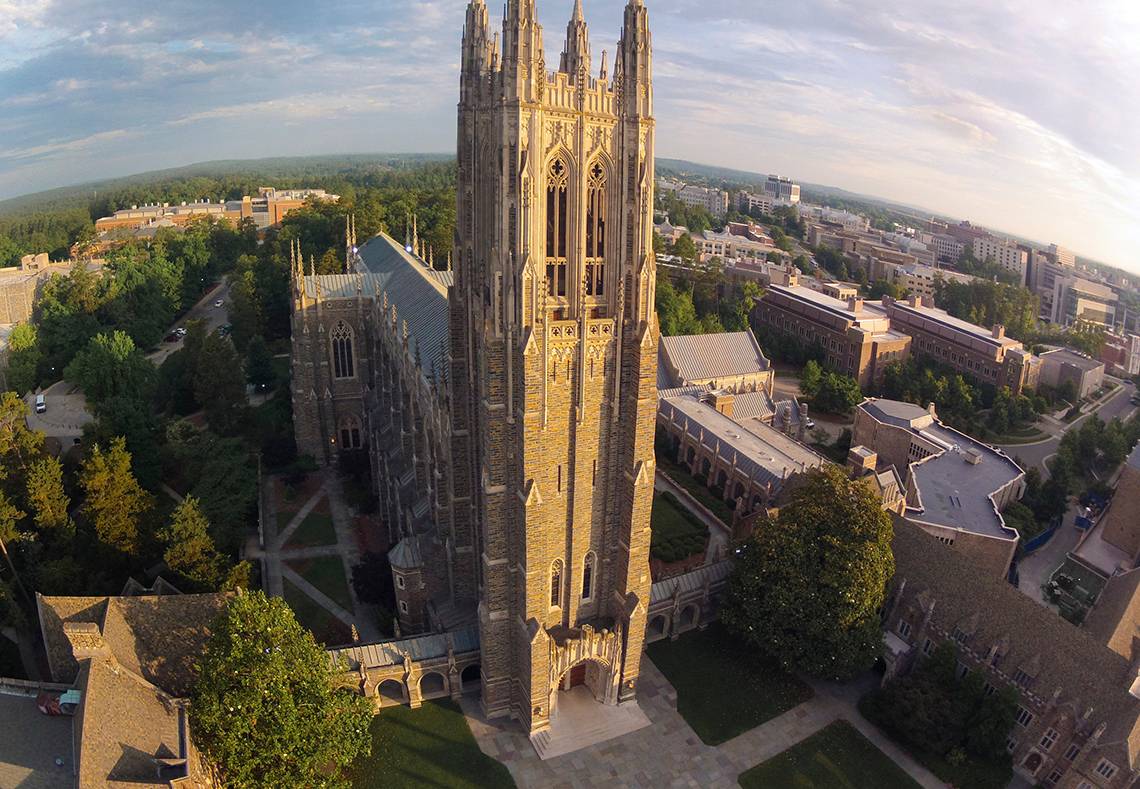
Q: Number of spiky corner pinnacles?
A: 4